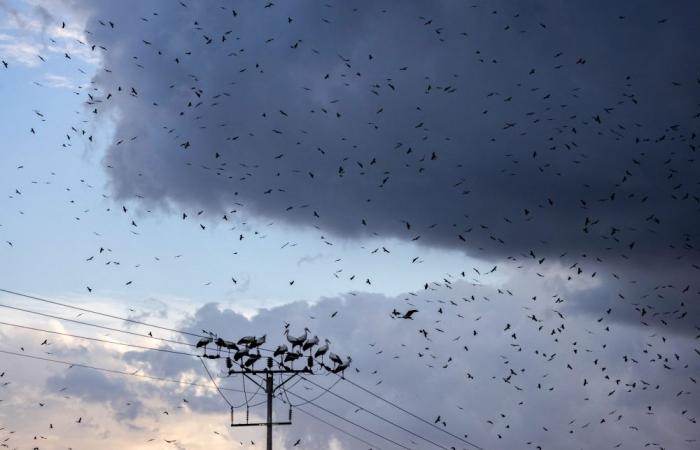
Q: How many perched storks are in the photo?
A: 15